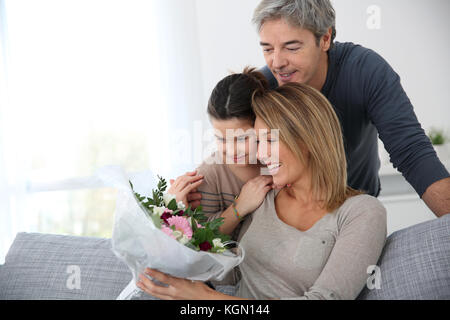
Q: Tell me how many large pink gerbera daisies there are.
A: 1